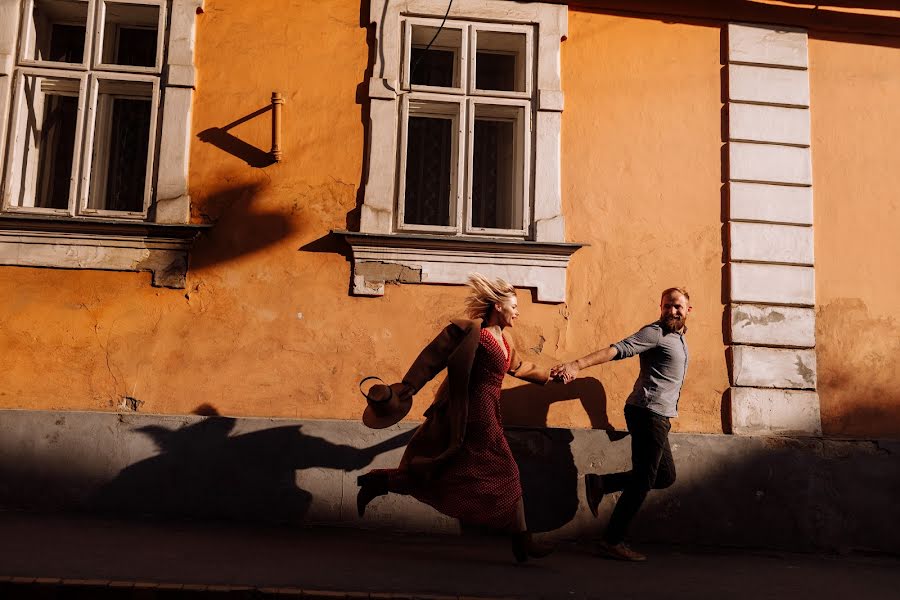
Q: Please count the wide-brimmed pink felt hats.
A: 0